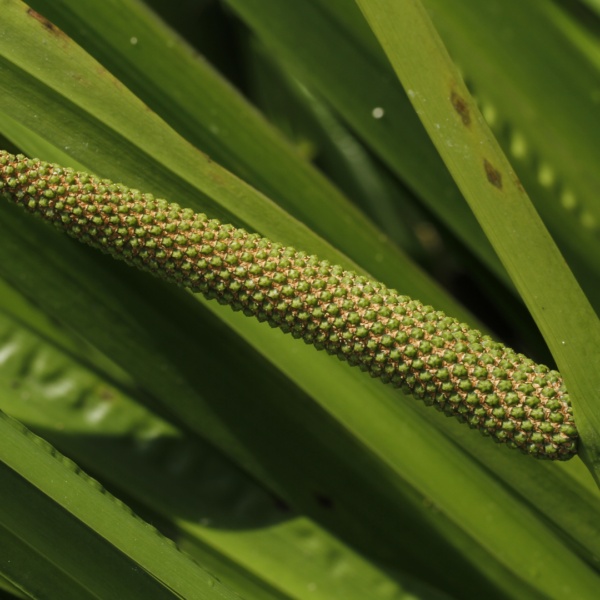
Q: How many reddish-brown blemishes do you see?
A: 3